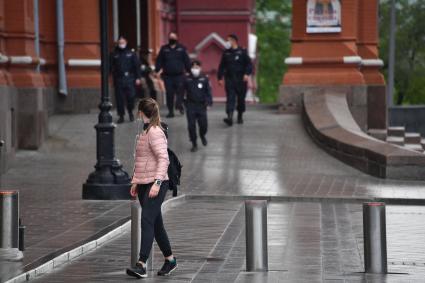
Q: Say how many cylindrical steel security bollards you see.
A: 4